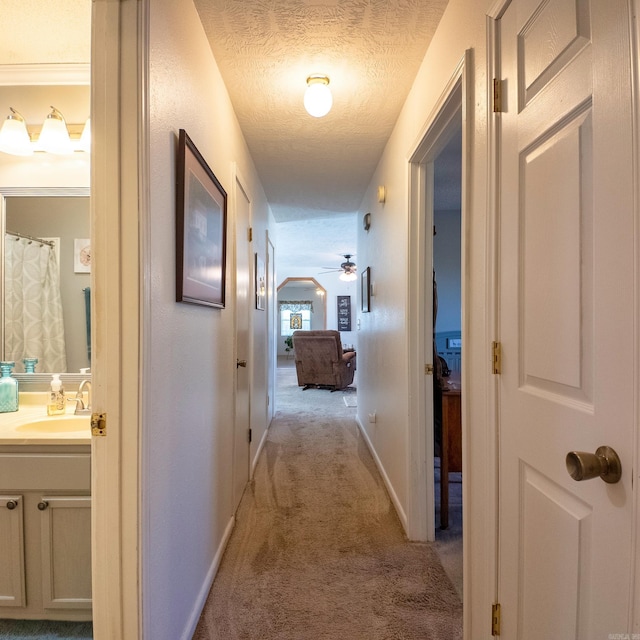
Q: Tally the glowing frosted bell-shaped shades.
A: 3